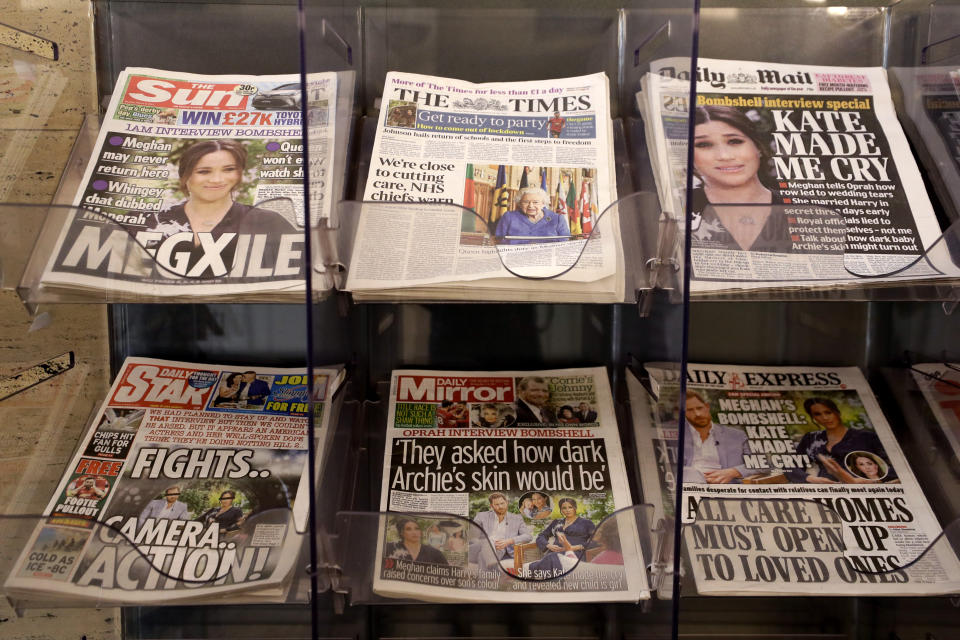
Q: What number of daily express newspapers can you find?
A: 1